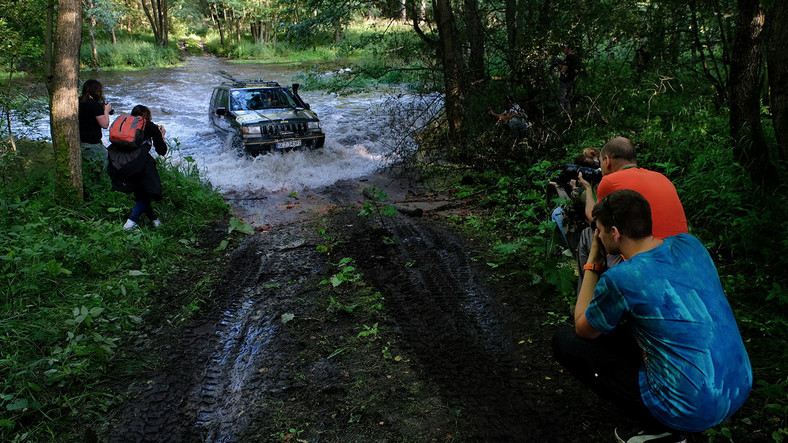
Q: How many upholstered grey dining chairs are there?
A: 0